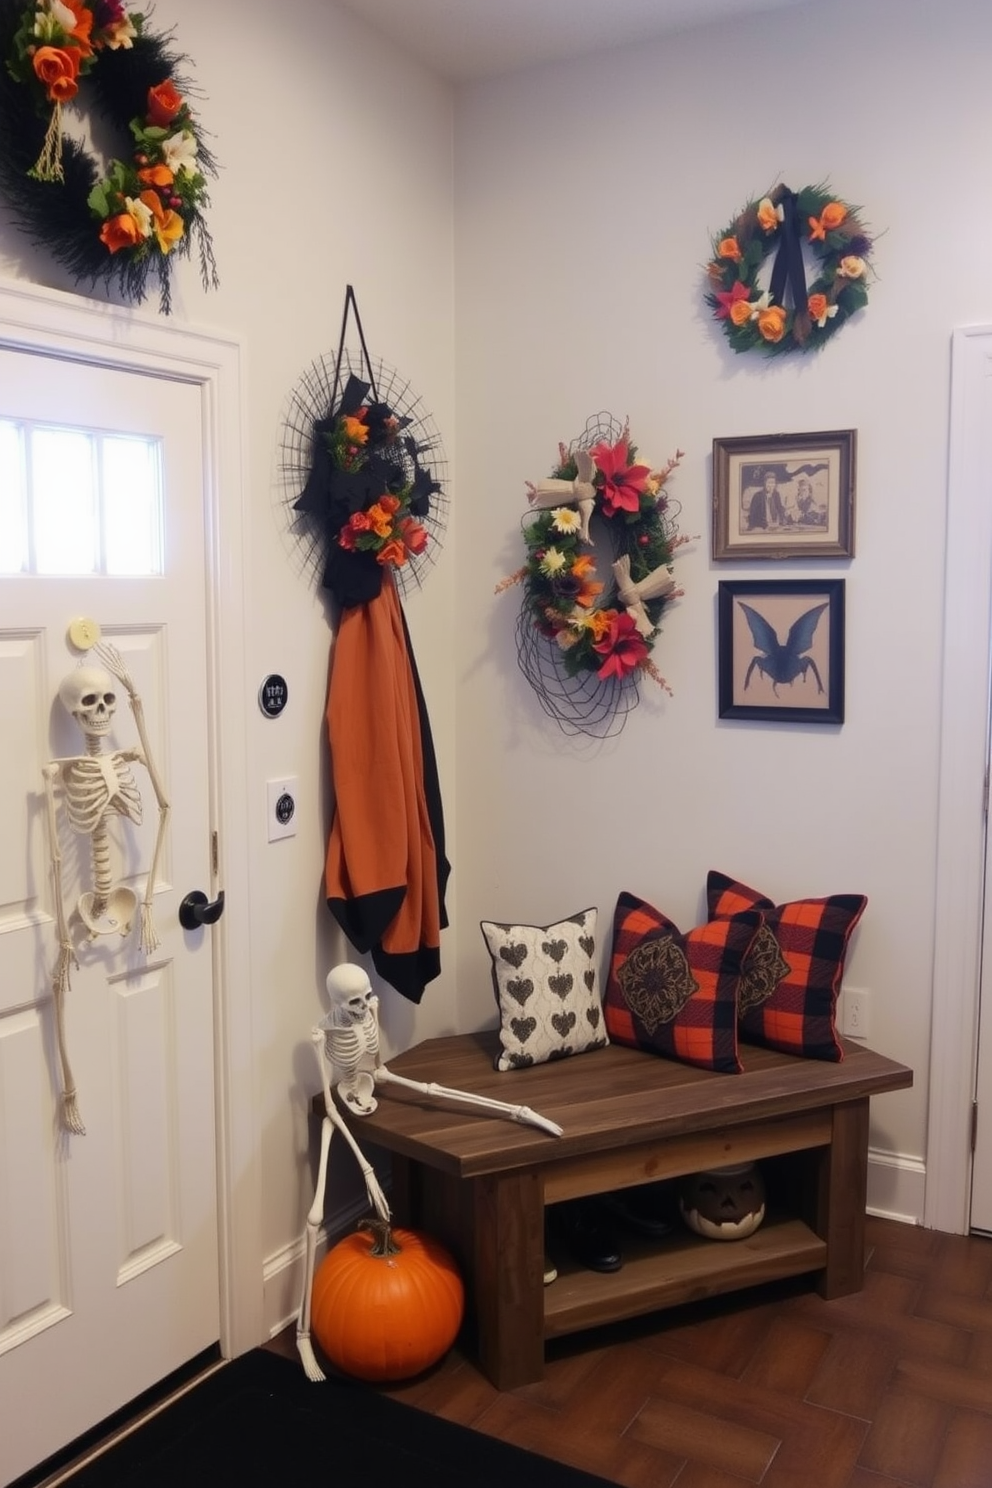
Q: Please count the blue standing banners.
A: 0